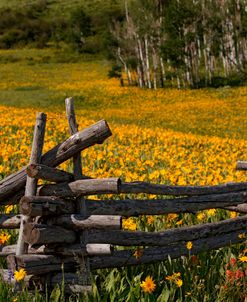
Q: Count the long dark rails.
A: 4